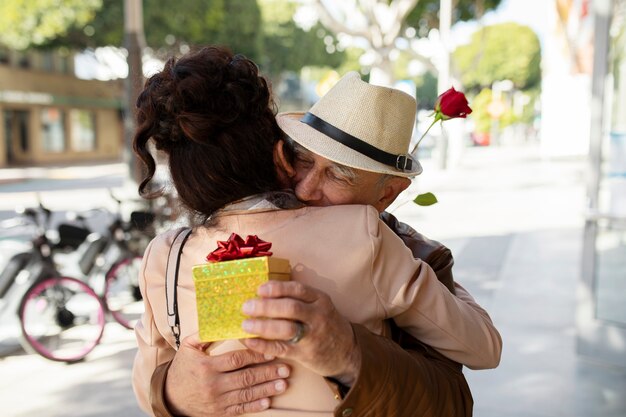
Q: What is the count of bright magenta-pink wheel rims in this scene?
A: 2